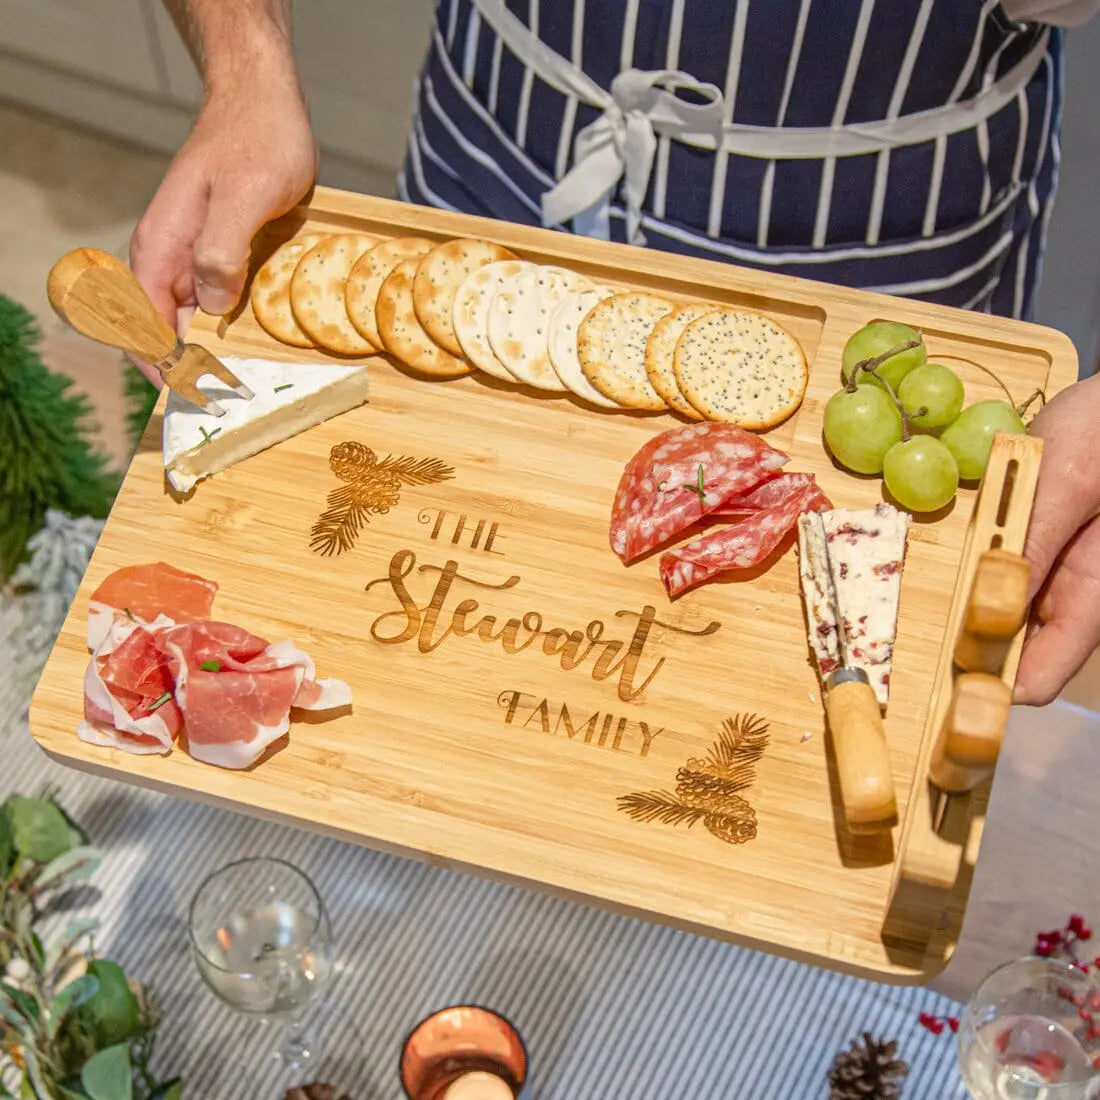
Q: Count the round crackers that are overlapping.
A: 11